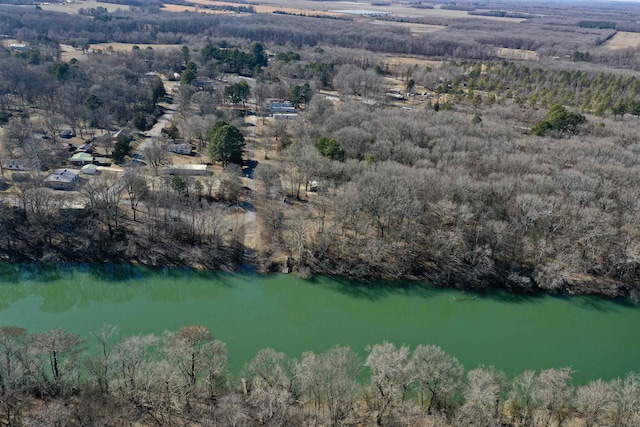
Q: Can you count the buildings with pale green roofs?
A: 2